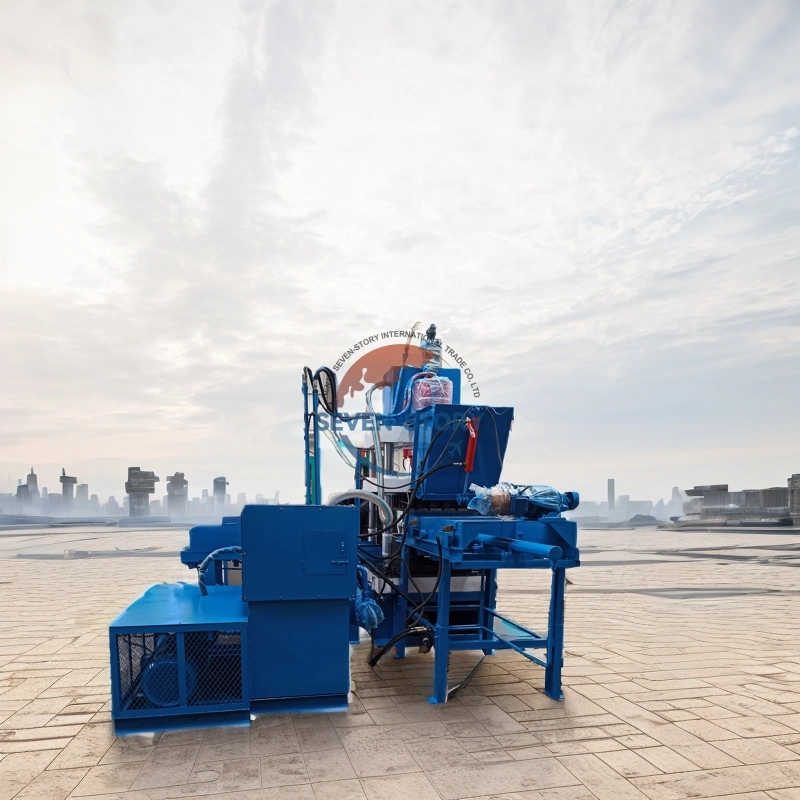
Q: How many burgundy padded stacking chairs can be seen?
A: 0